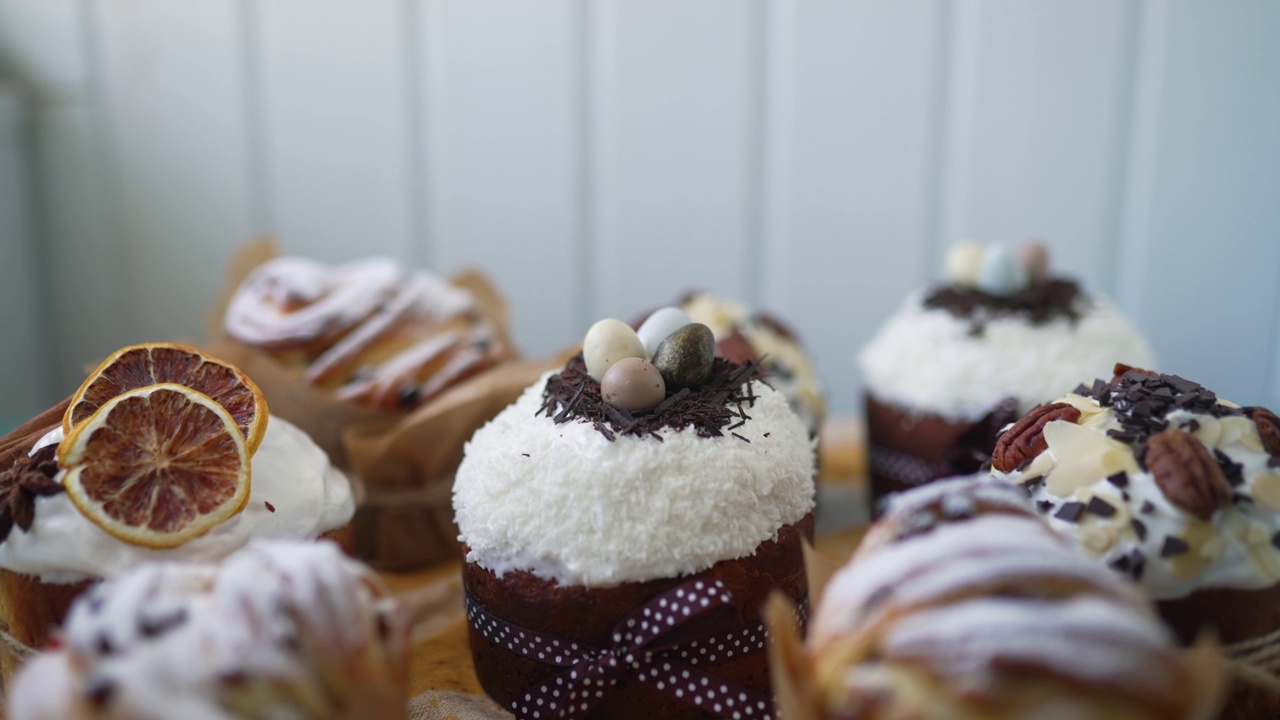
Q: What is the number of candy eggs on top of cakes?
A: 7